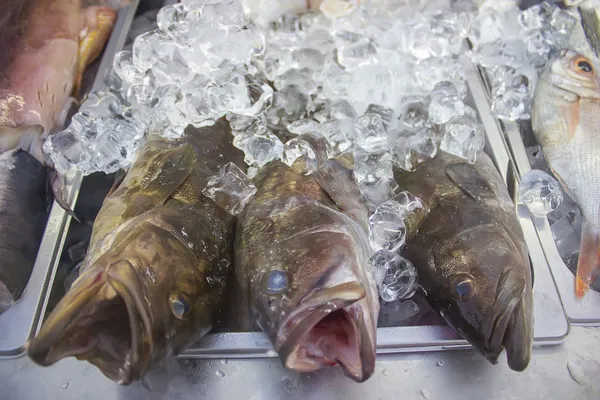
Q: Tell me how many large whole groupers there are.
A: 3